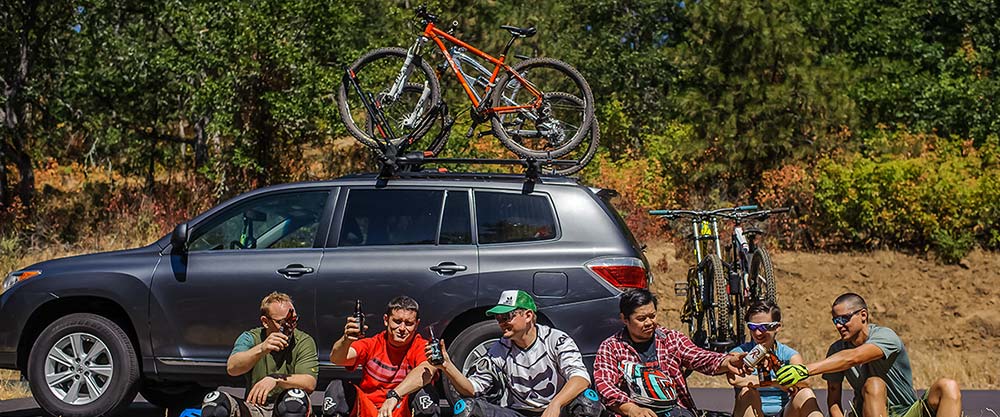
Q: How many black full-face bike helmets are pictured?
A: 0